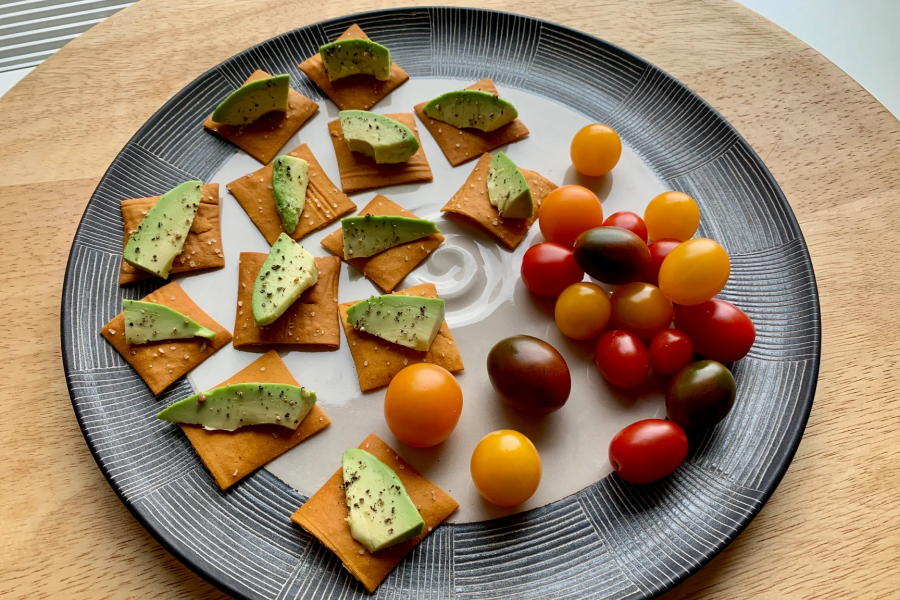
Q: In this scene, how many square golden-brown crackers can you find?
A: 13